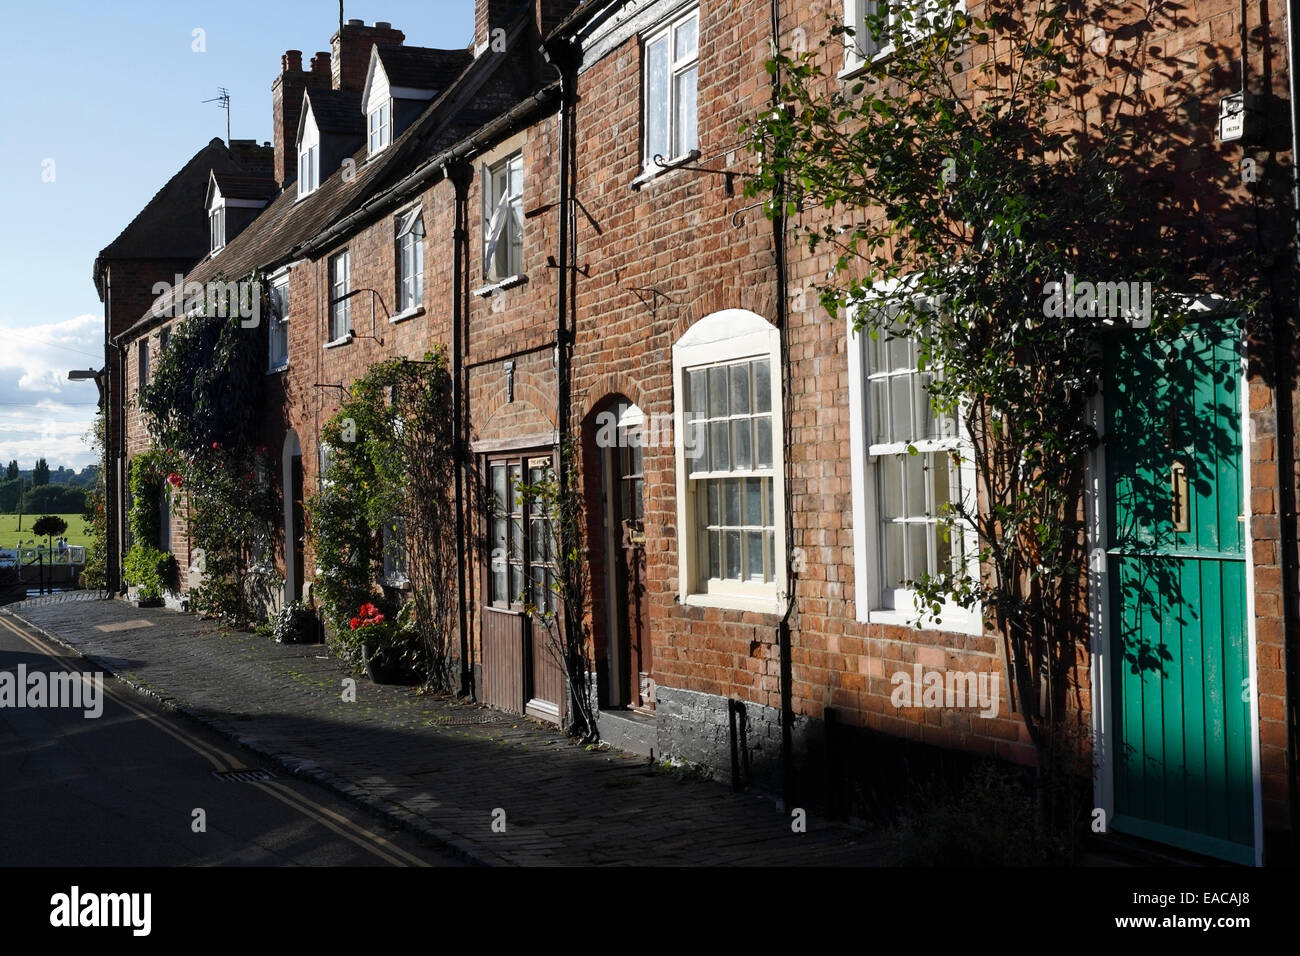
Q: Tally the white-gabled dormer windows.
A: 3